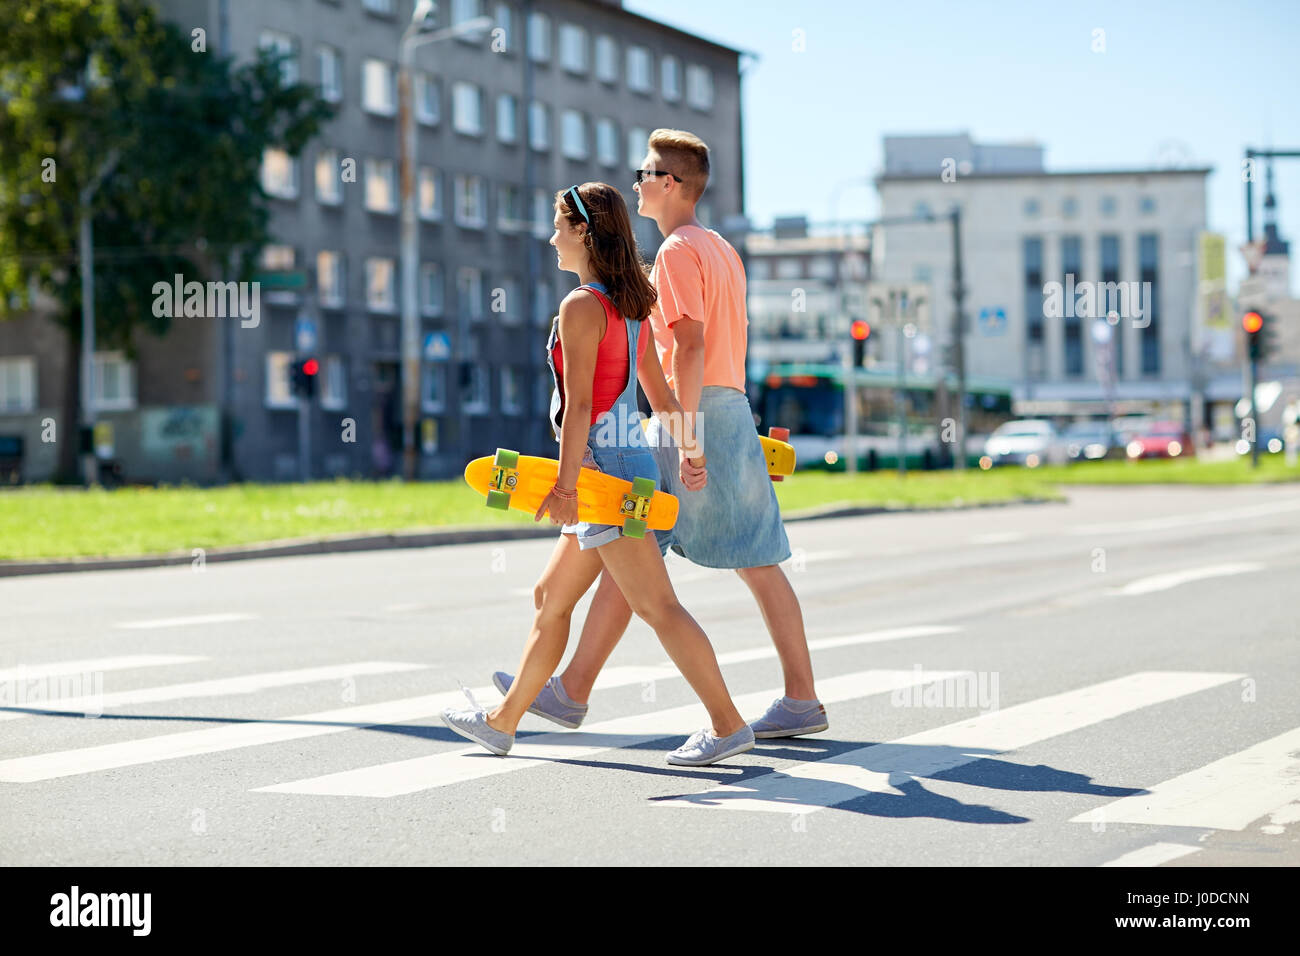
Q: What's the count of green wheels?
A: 4